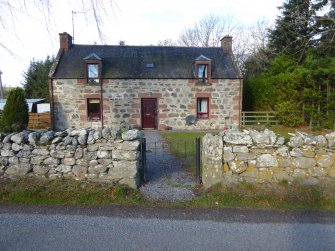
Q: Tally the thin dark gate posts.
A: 2